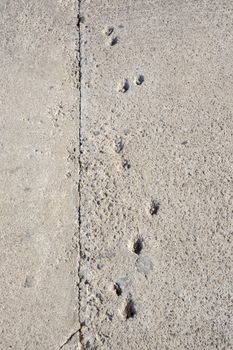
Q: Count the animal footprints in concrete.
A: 10